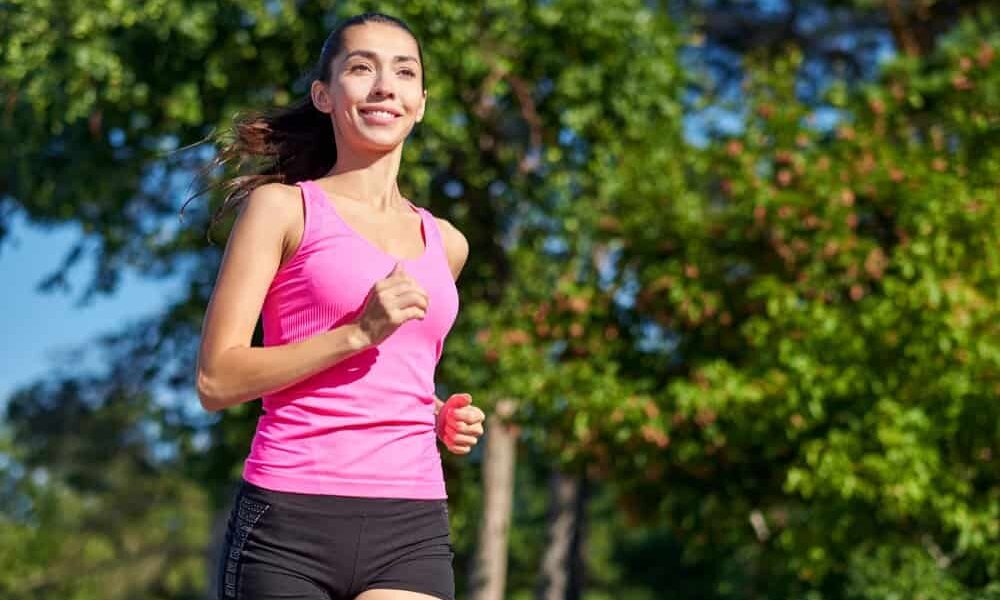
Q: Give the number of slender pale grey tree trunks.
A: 2